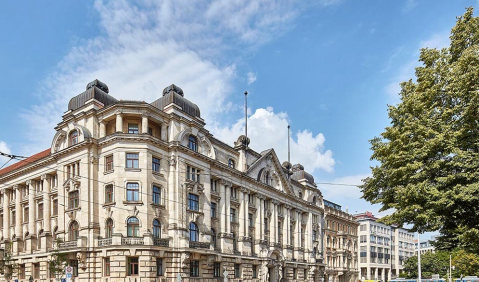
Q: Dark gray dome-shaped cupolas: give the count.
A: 3